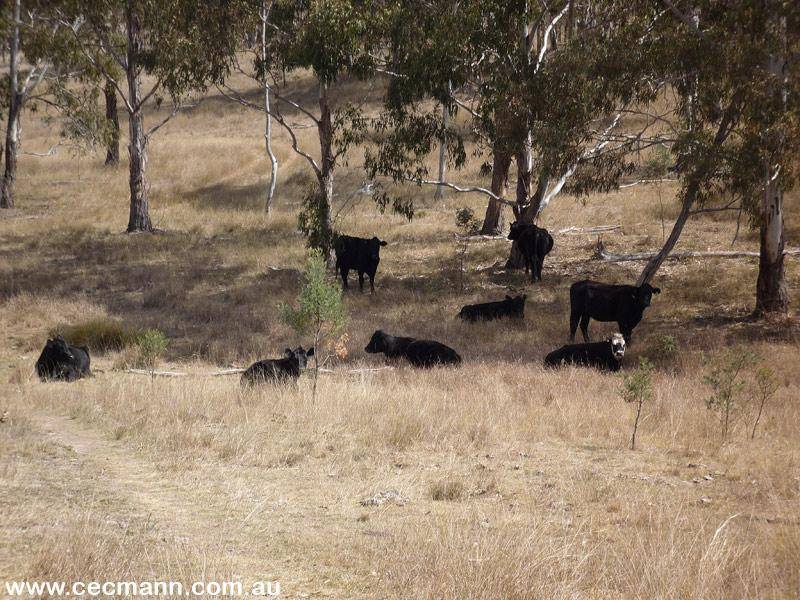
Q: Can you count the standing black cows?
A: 3